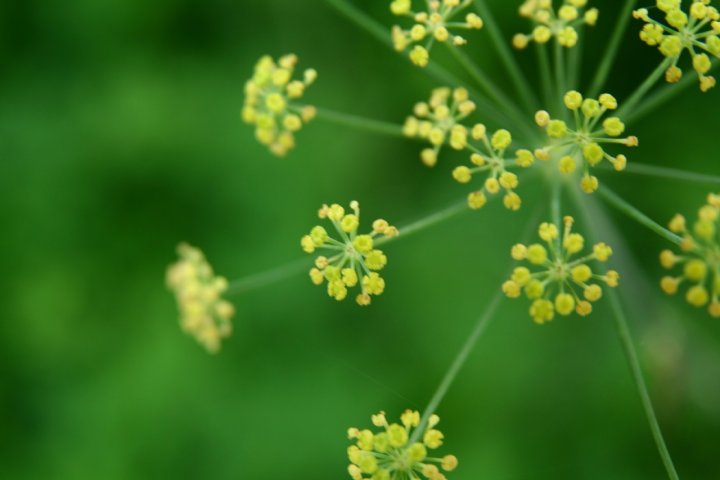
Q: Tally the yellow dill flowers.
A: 12